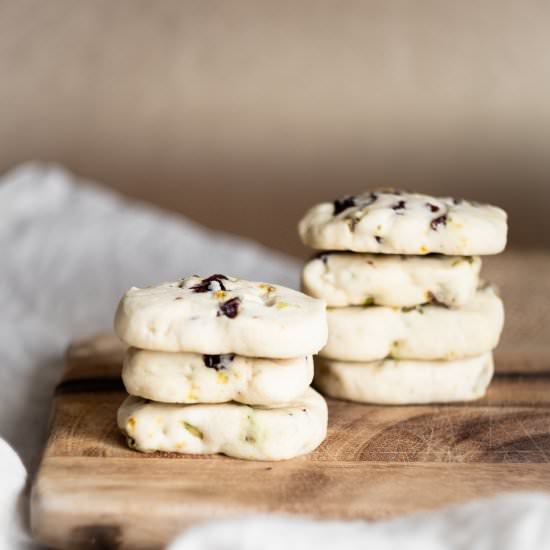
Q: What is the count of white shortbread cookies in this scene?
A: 7